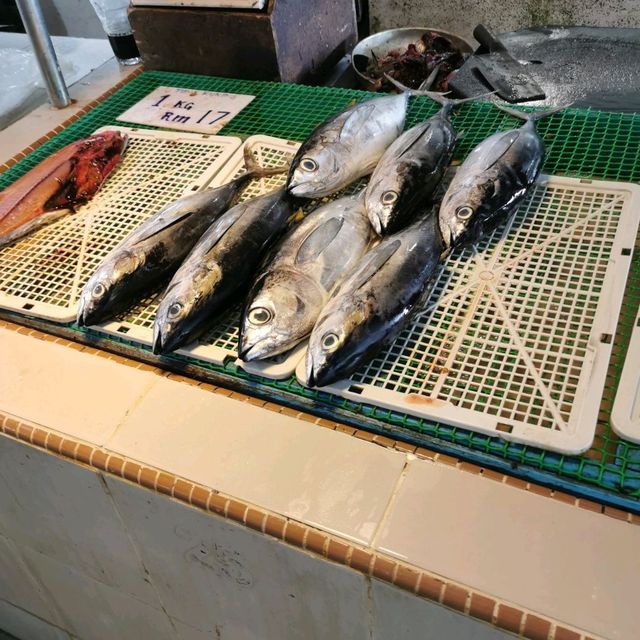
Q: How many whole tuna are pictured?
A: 7